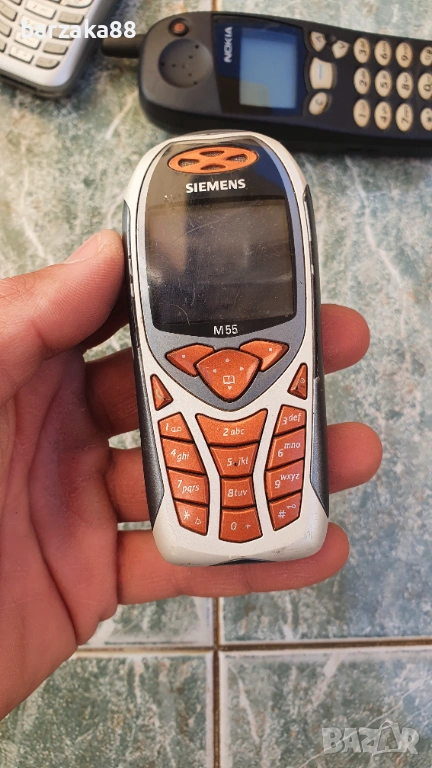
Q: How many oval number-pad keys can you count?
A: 12